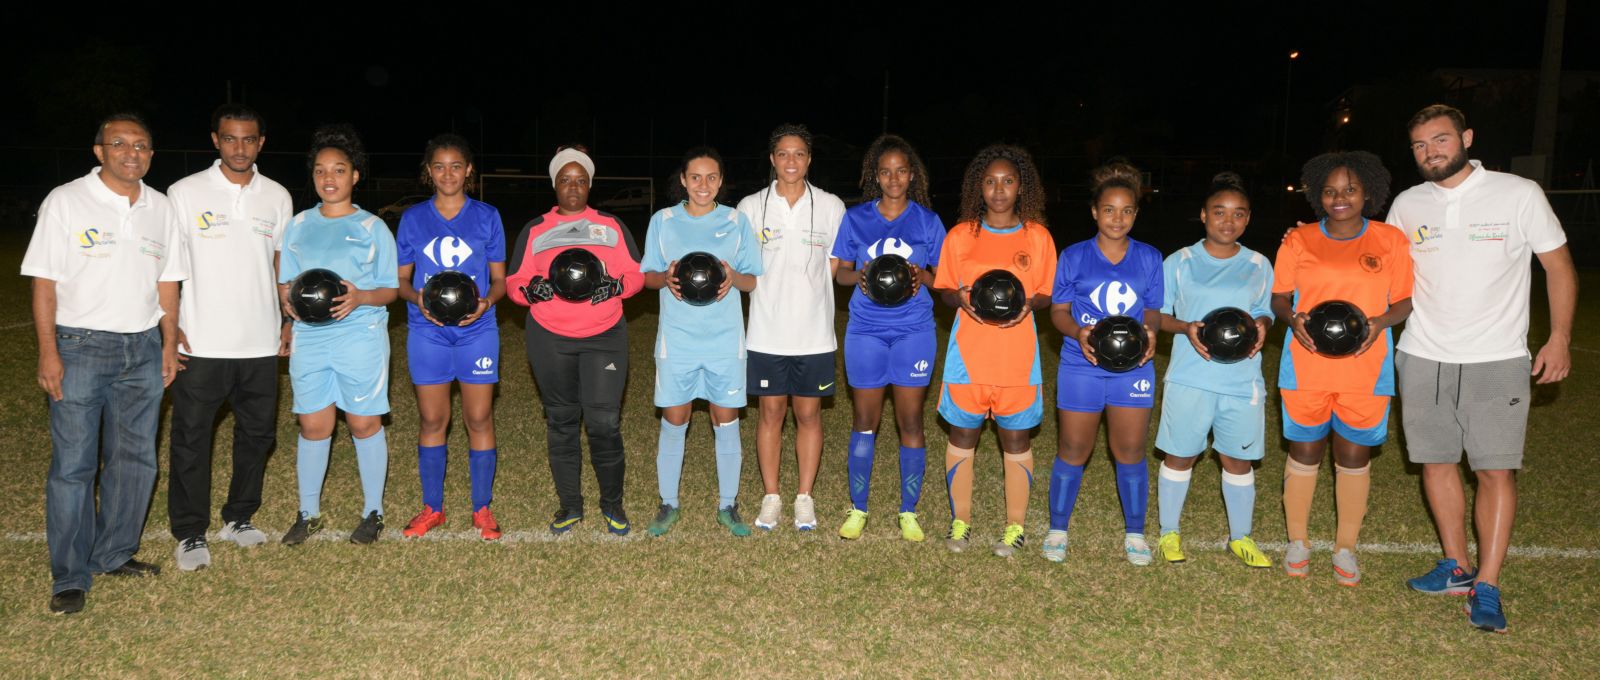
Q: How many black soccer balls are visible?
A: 9